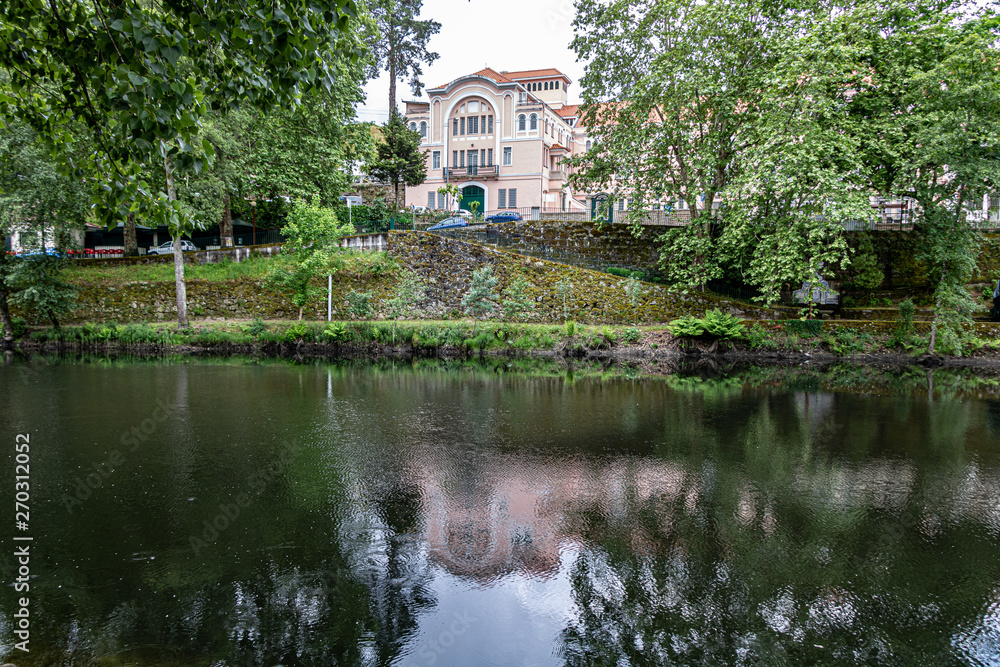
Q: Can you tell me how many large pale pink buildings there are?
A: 1